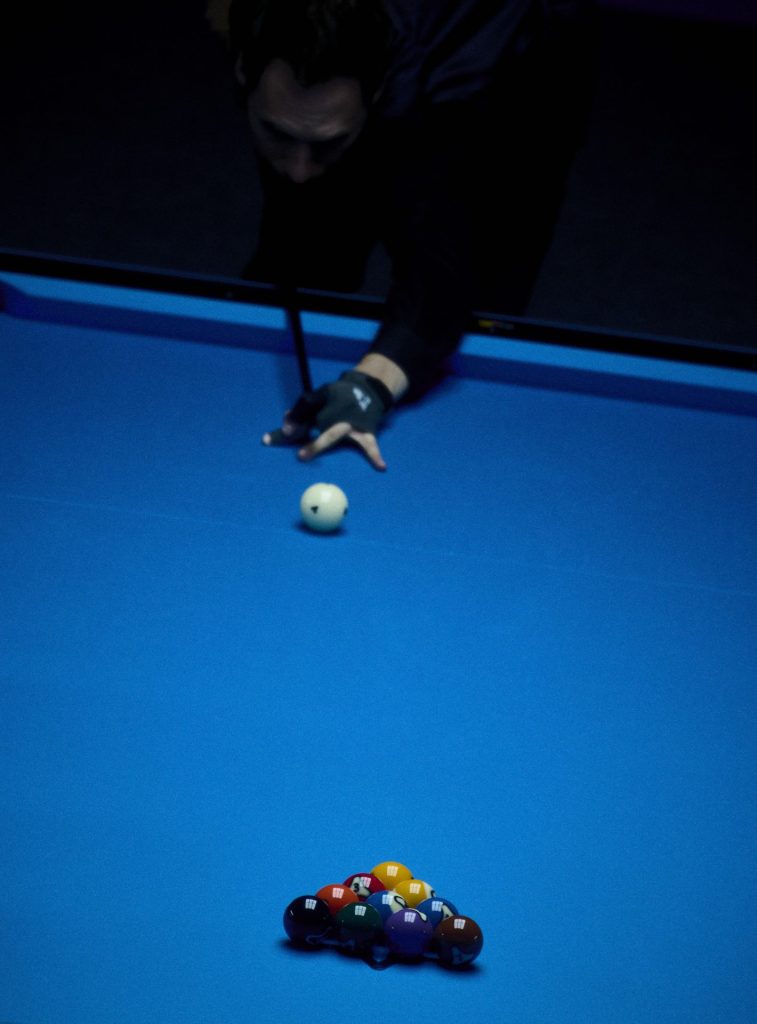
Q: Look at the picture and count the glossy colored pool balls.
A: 10